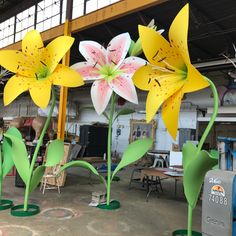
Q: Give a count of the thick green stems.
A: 3